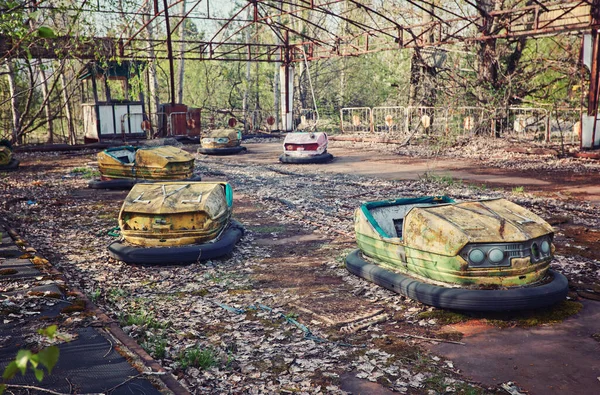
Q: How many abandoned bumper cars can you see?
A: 6